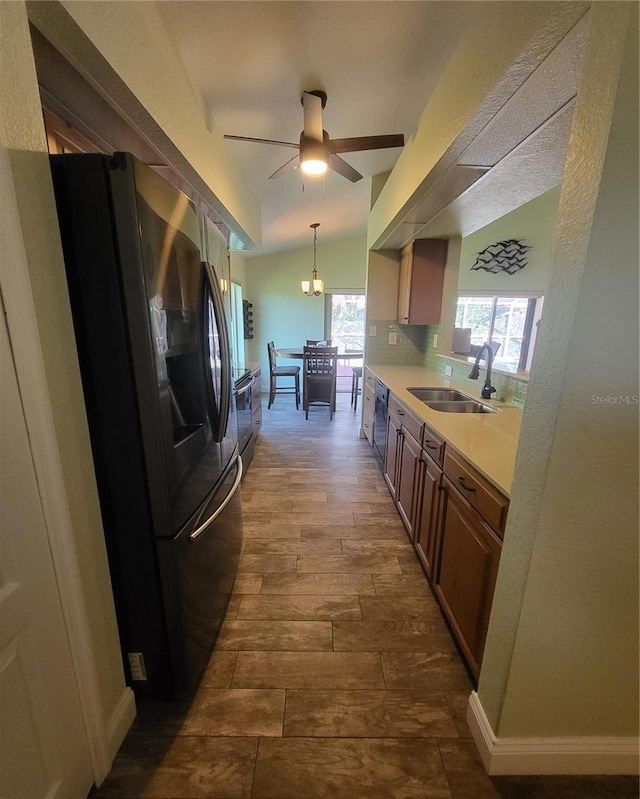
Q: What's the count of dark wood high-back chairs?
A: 4